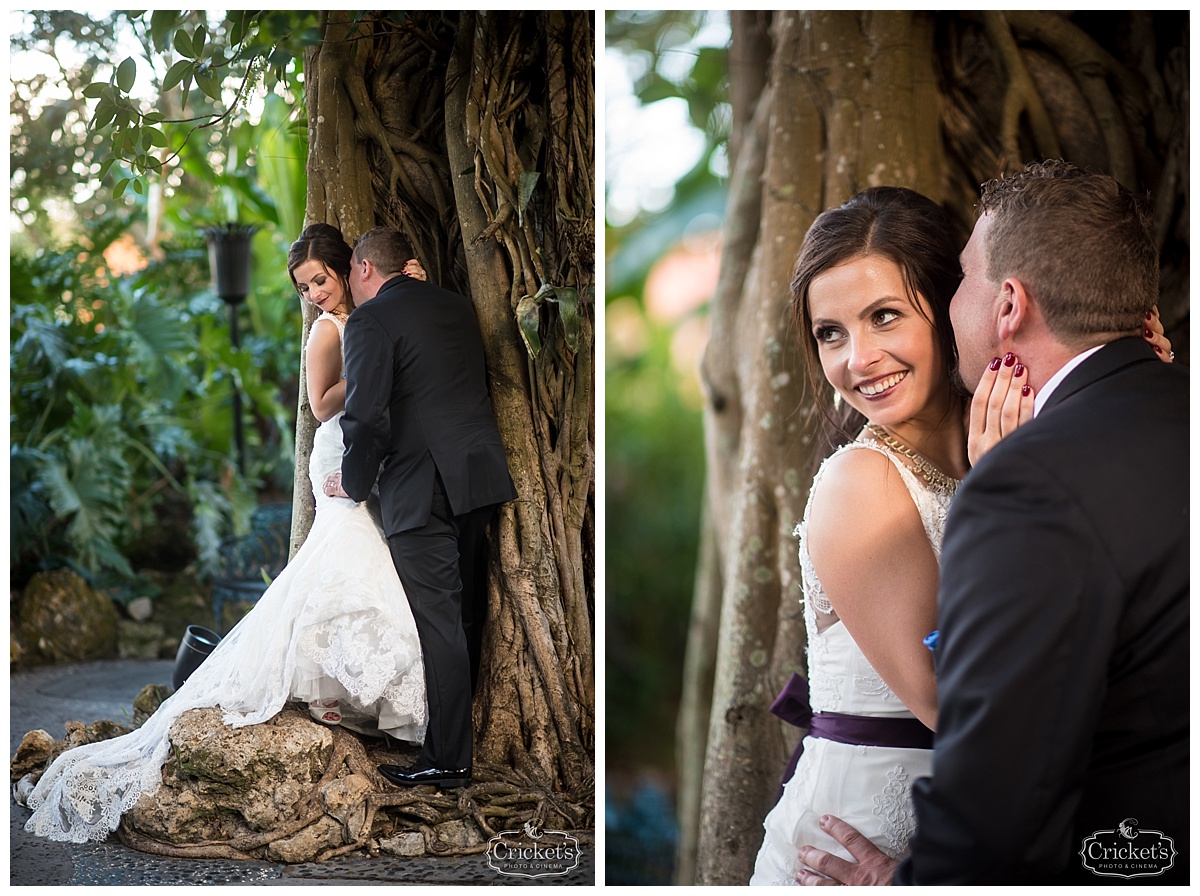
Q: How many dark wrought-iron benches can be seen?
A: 1